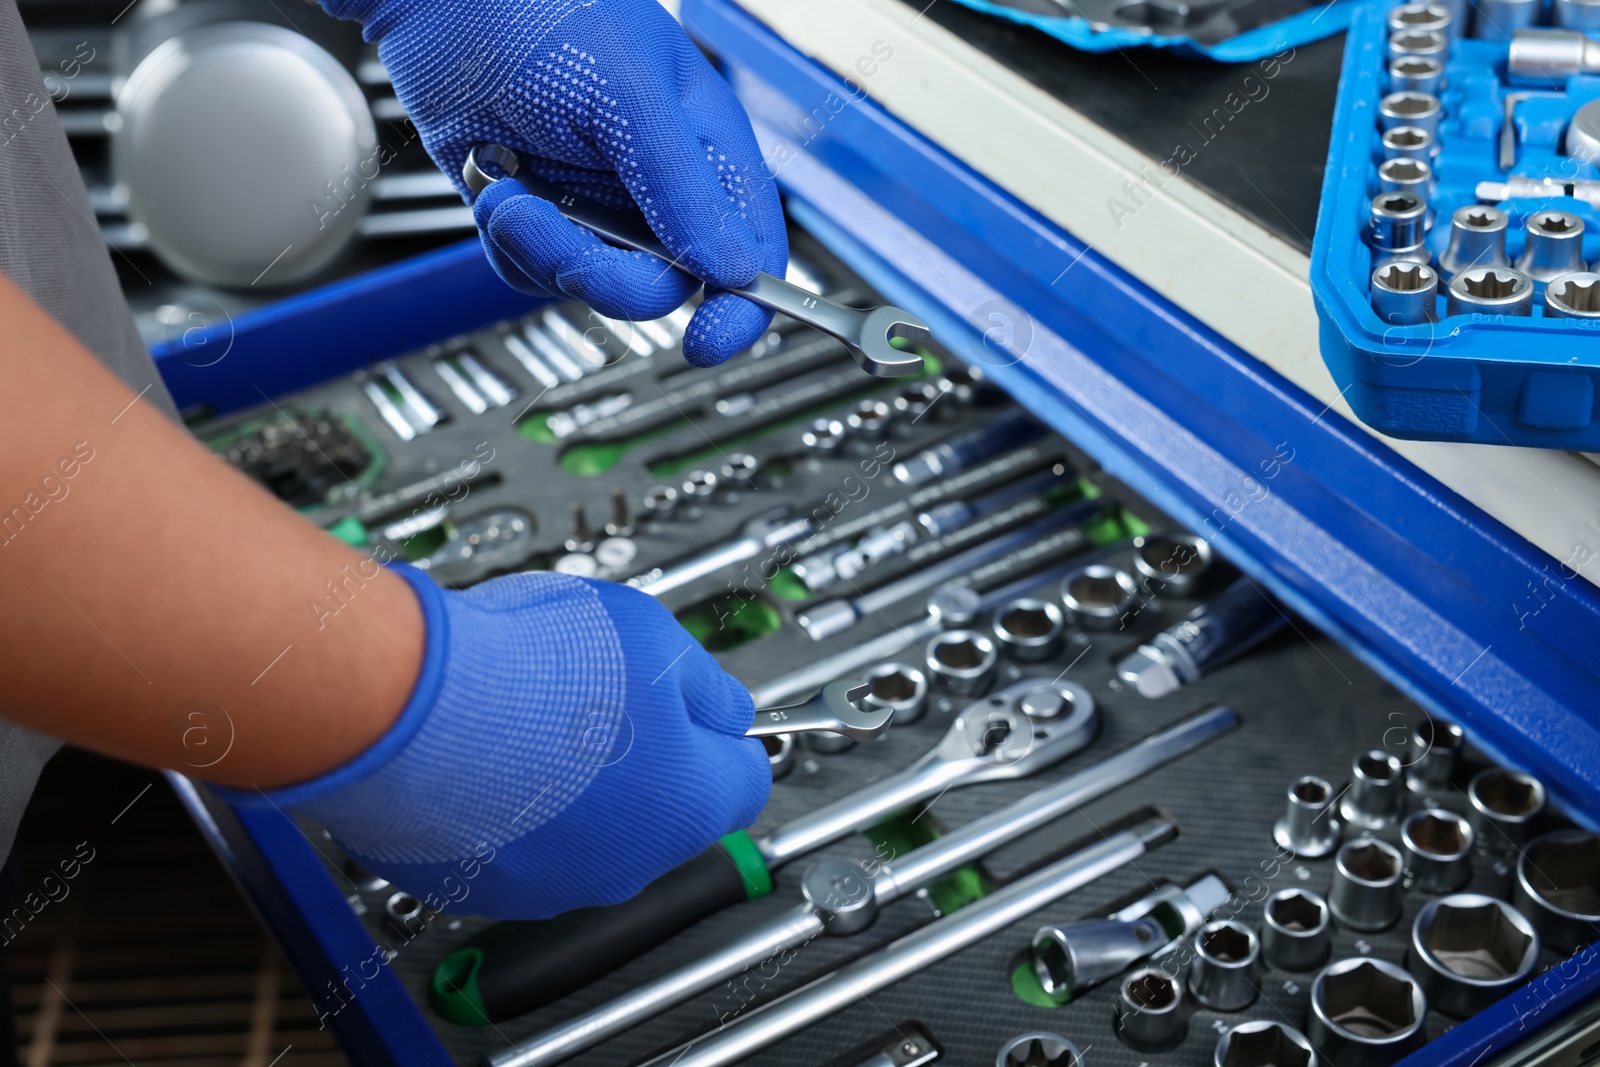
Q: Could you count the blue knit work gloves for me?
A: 2